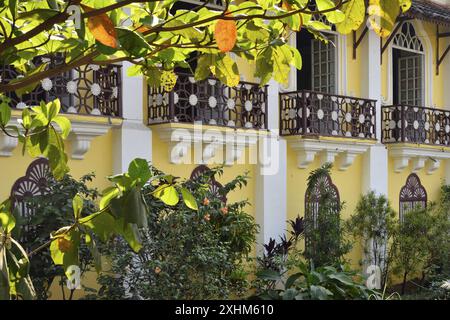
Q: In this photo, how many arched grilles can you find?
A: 4